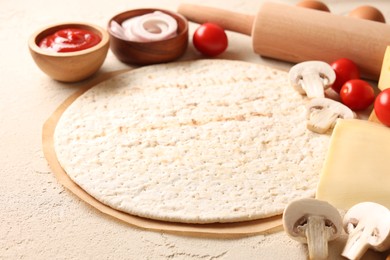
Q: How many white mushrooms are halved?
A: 4